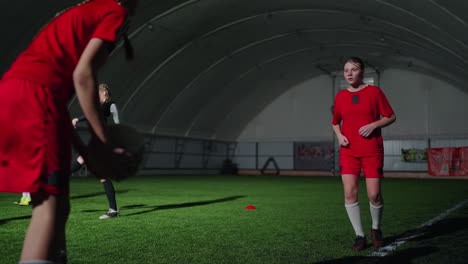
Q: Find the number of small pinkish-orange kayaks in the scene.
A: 0